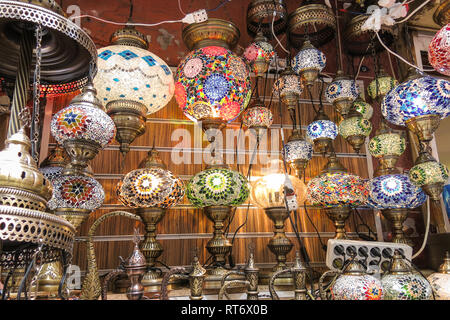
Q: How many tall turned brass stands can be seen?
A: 5